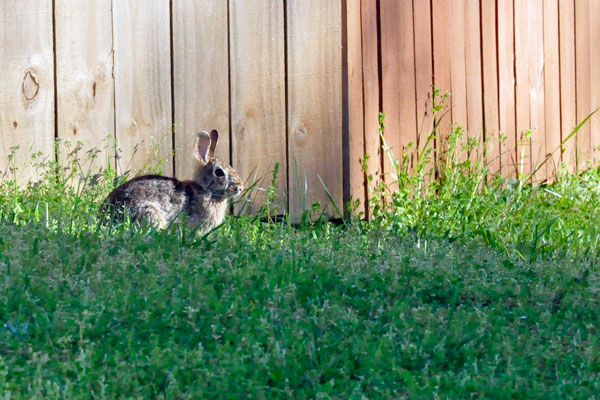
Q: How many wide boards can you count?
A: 6